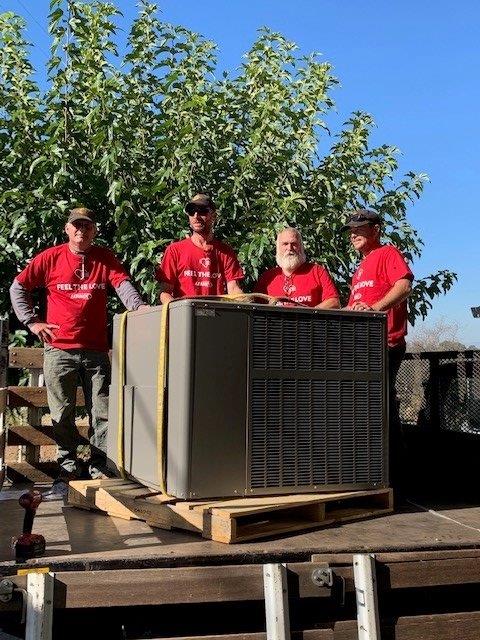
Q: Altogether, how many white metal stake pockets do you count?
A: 3